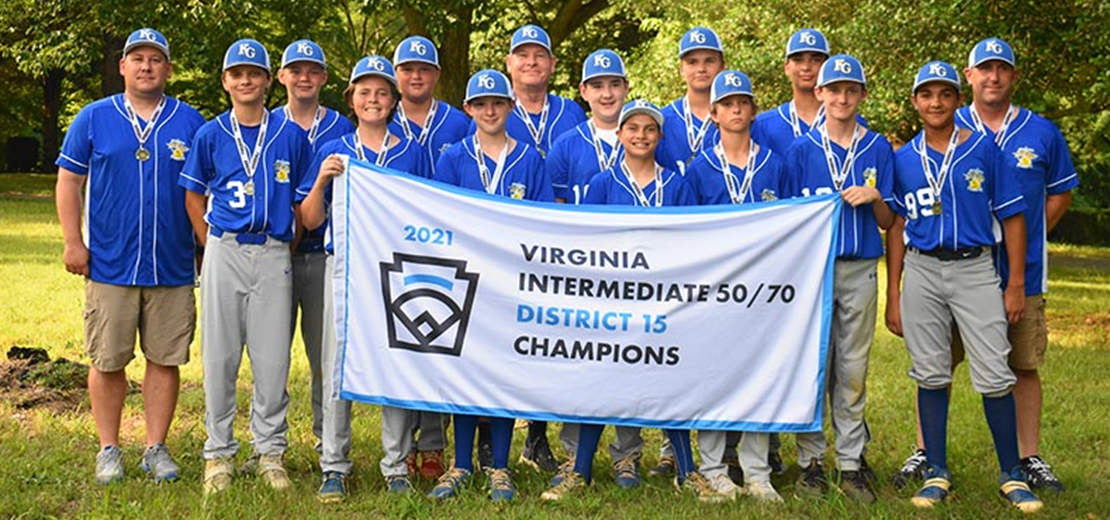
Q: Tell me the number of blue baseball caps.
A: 15